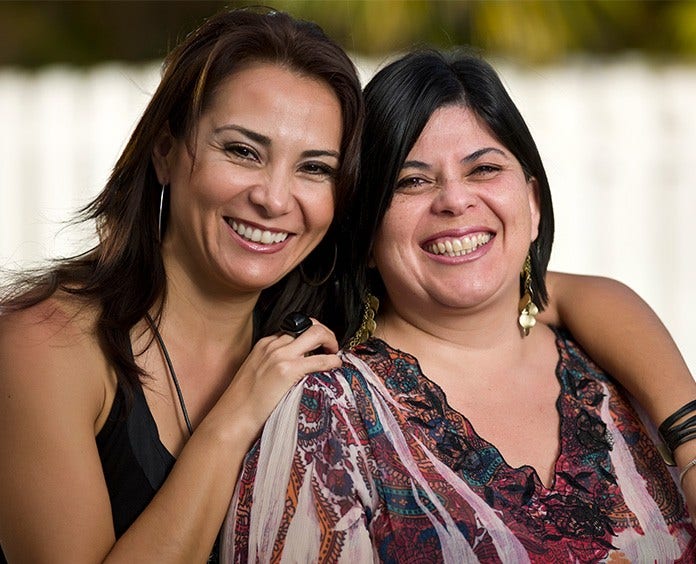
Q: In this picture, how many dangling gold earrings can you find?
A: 2